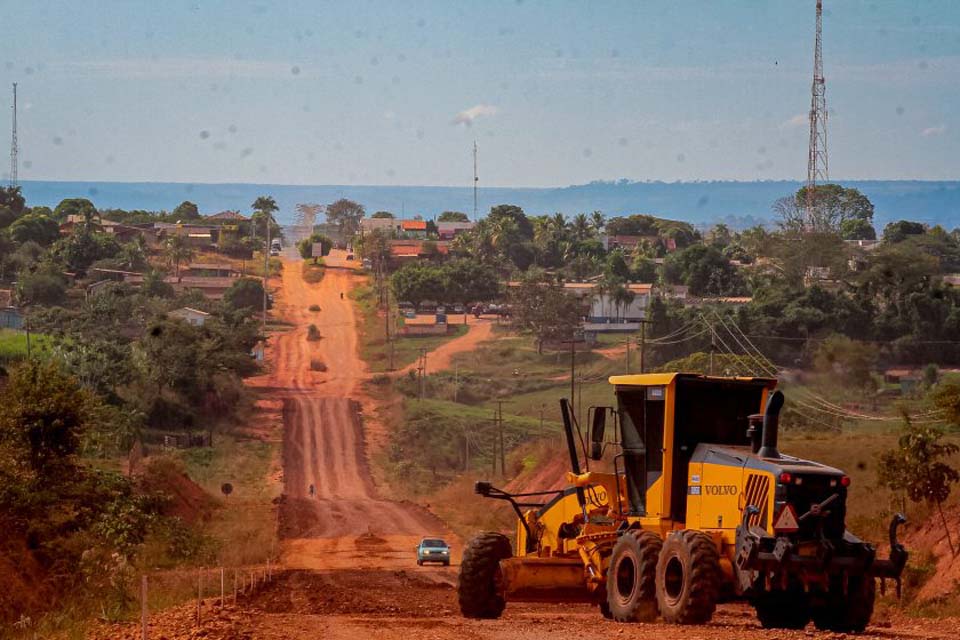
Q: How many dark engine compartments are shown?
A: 1